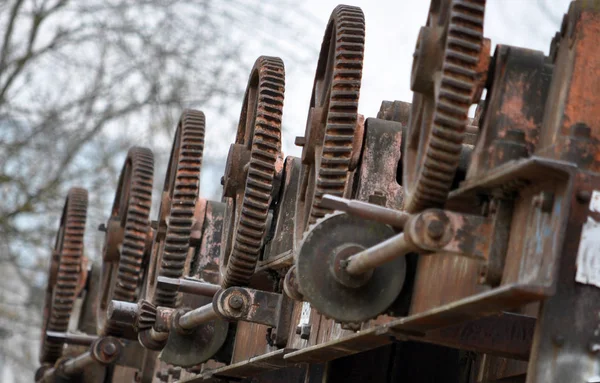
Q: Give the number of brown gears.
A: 6